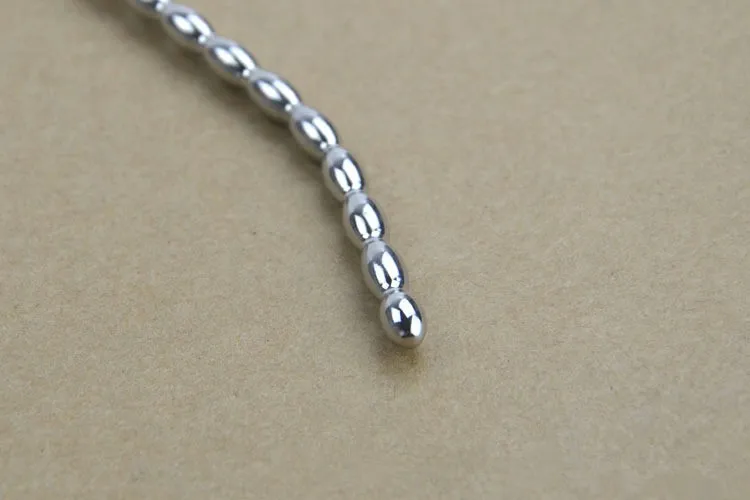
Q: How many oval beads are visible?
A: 9